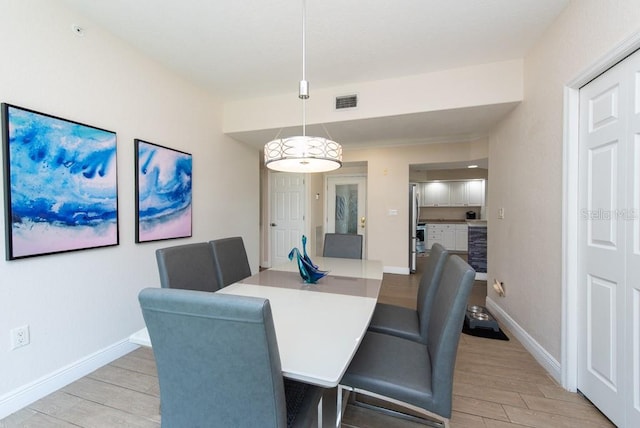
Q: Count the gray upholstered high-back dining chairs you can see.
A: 6